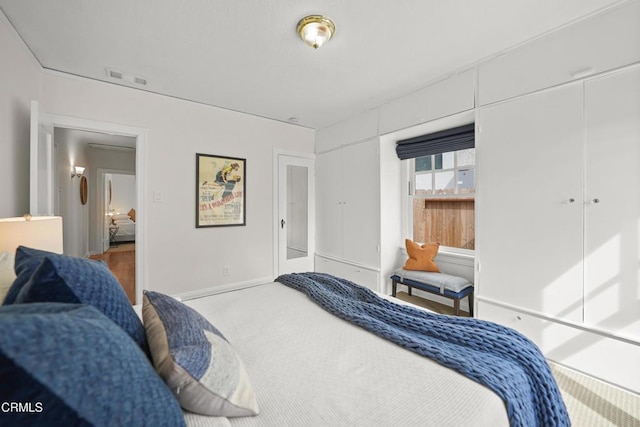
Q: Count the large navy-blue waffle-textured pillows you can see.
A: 2